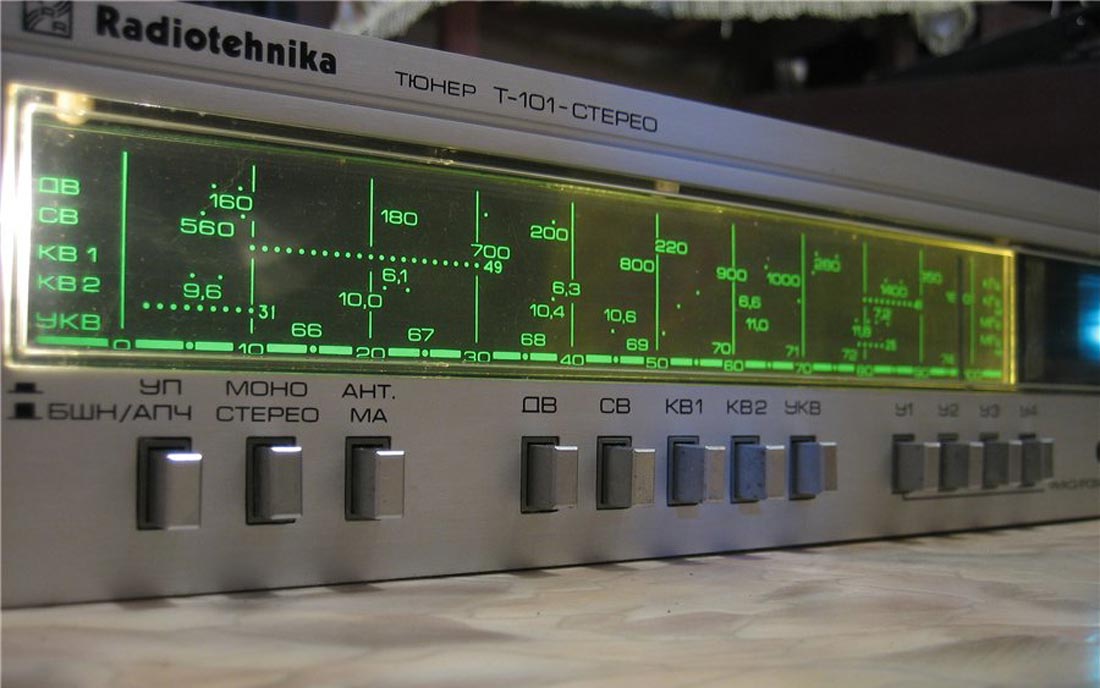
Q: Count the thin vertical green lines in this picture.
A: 11